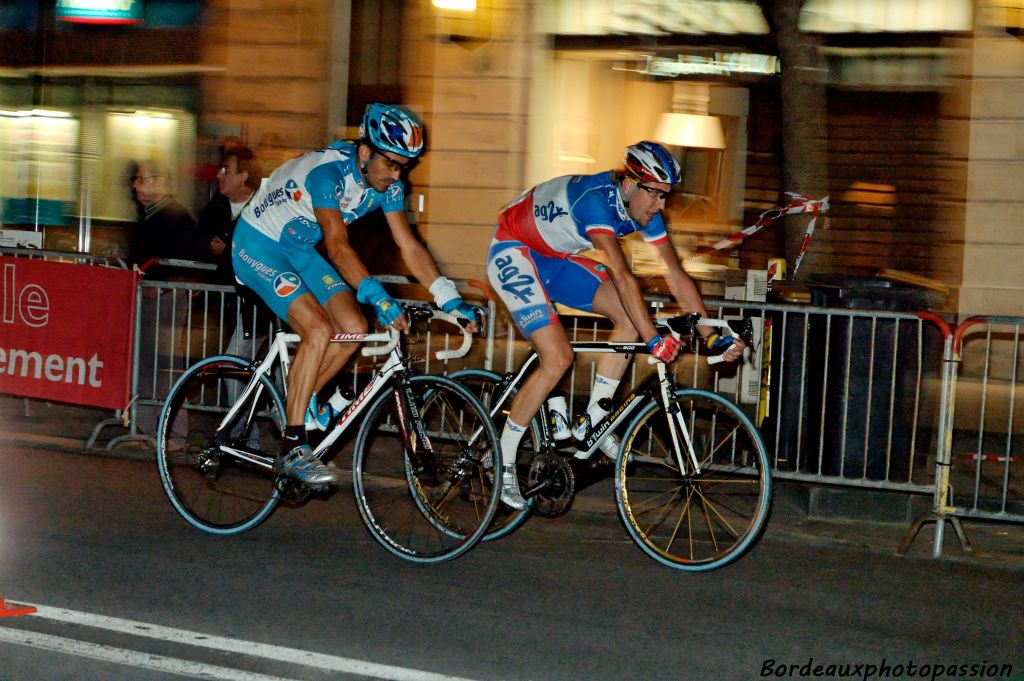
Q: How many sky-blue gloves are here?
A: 2